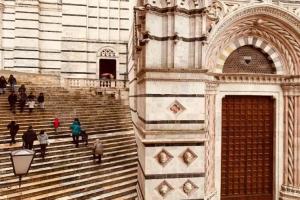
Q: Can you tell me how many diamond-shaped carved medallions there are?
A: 5